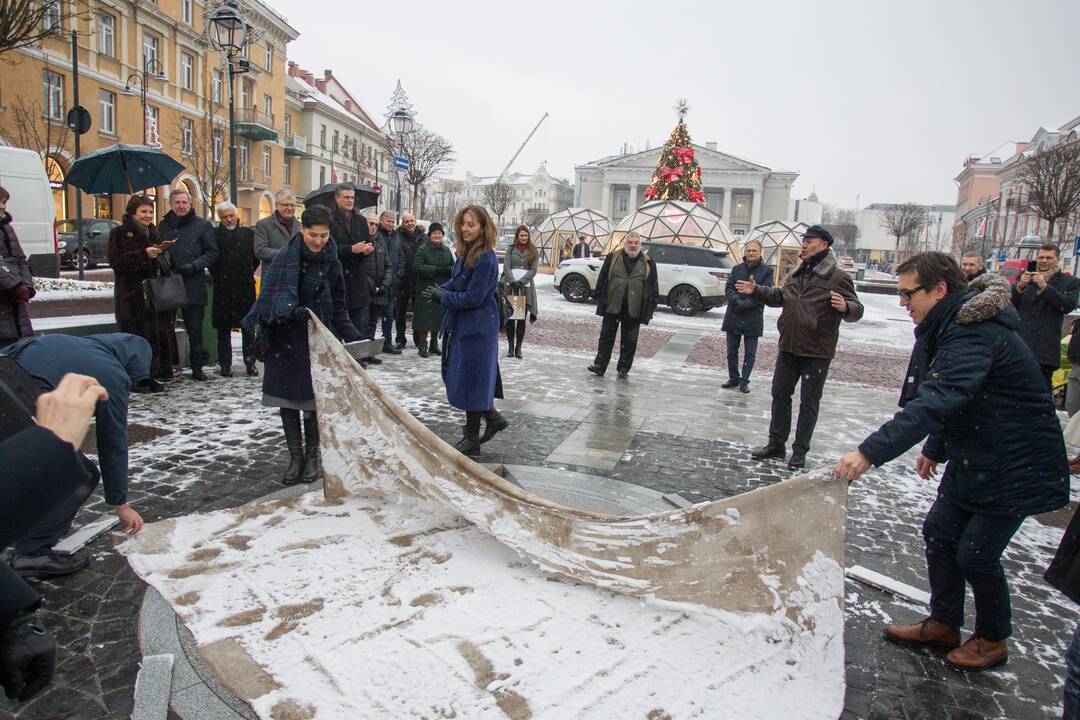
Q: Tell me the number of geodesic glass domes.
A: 3